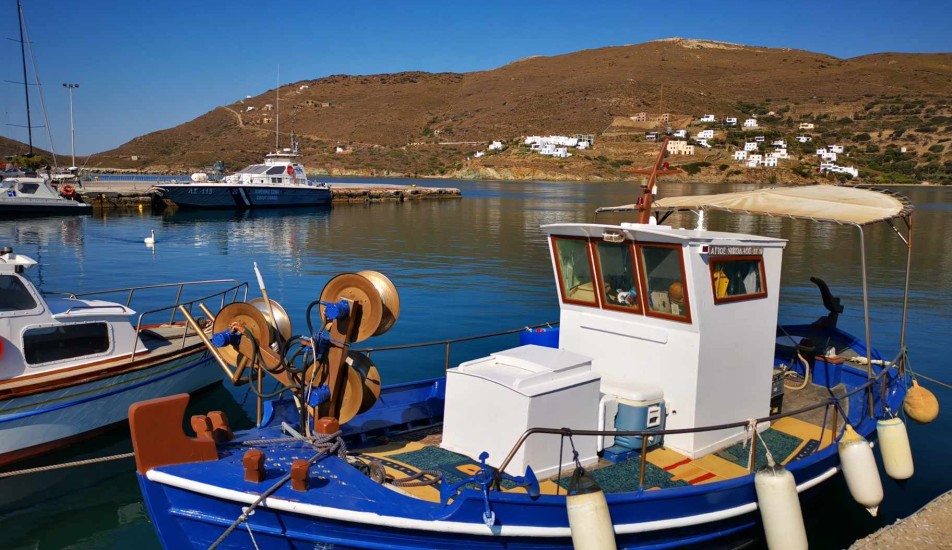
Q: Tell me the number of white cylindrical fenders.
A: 4